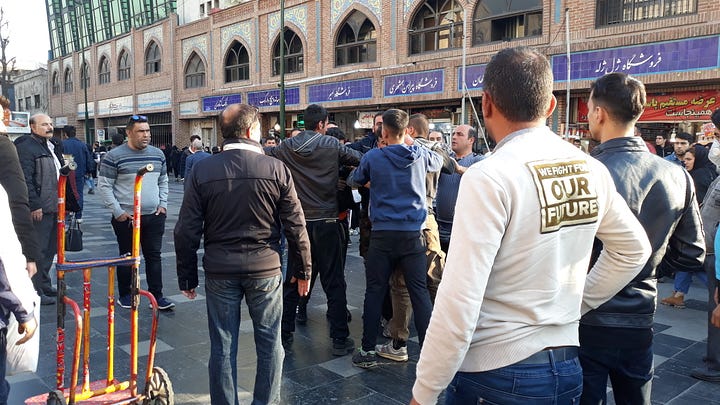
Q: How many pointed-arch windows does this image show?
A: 12